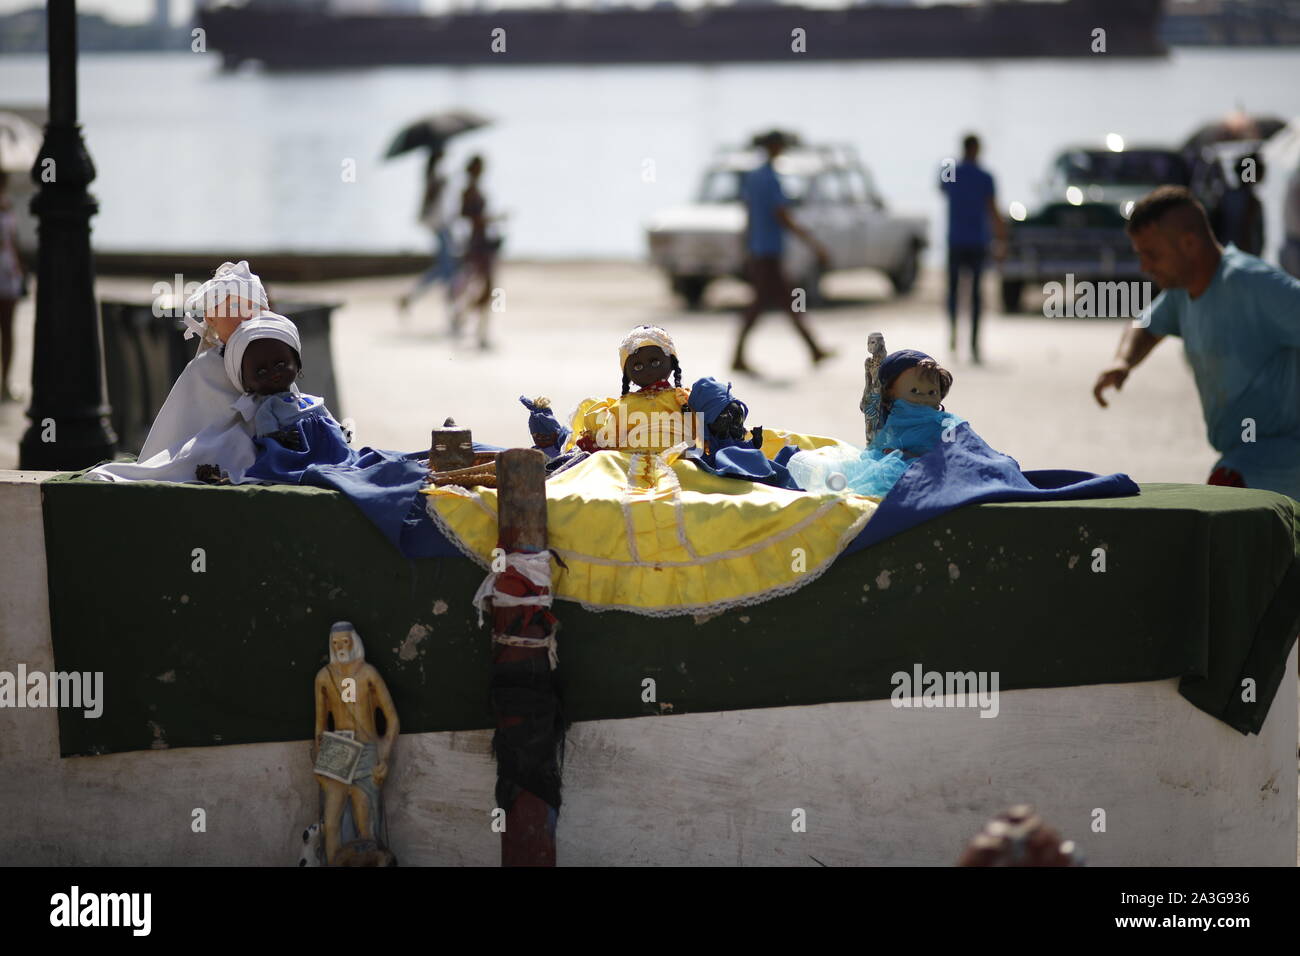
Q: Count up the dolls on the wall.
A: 6